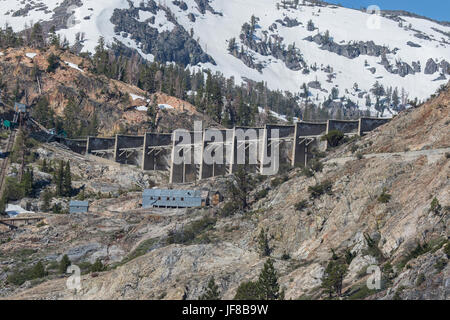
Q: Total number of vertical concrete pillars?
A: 10